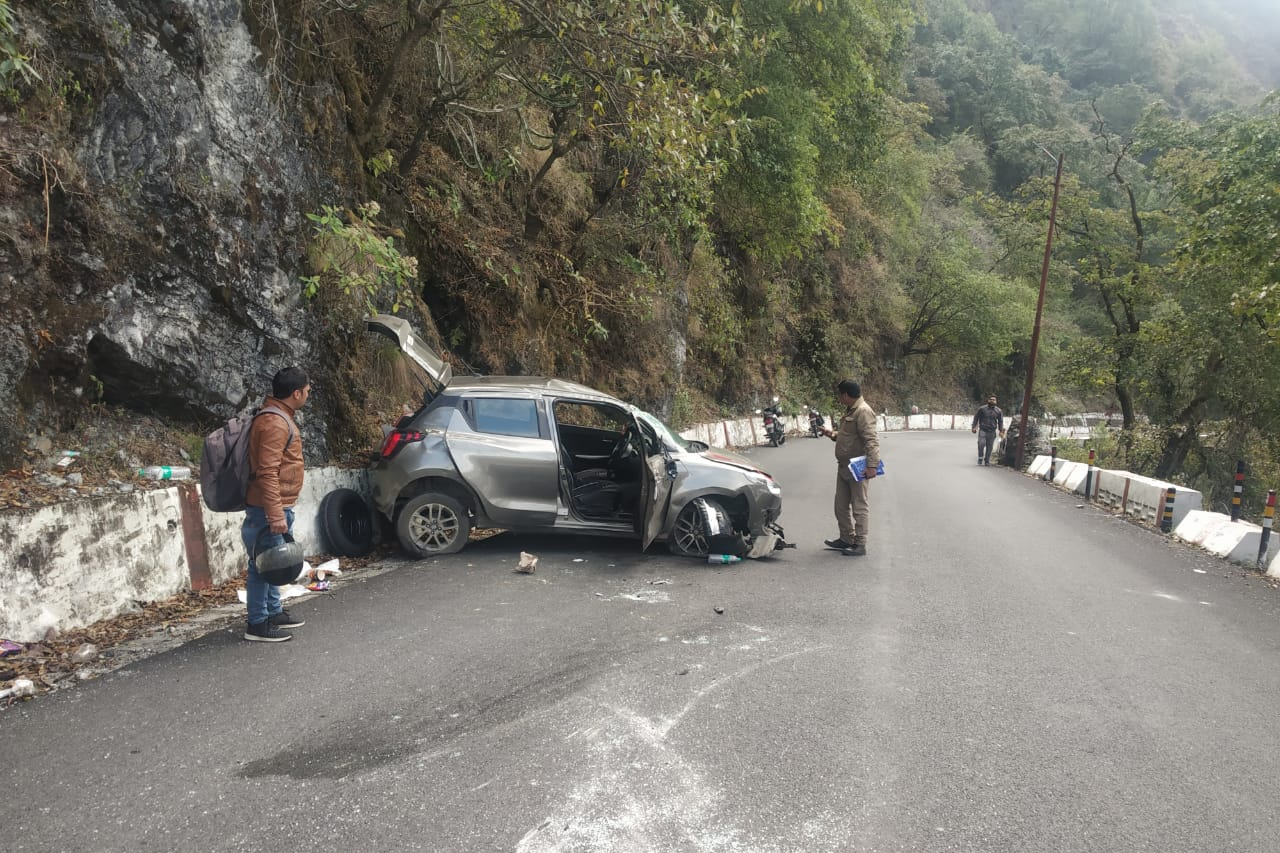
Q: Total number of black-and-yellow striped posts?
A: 5